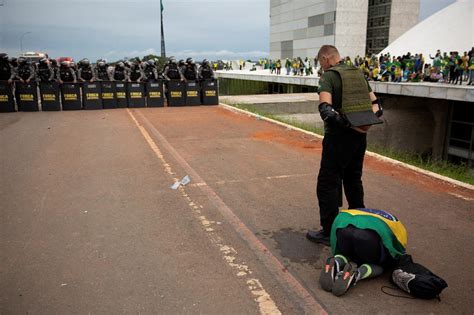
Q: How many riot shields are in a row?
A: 12